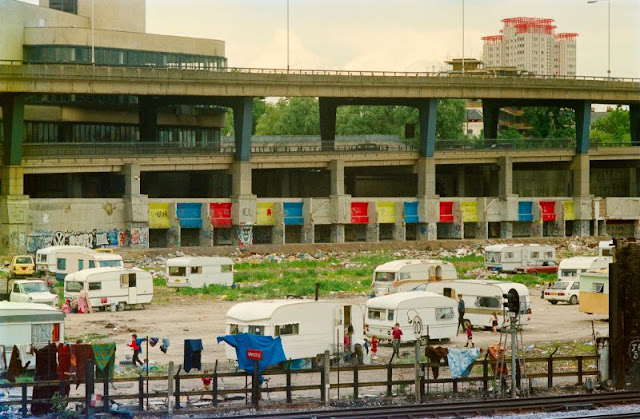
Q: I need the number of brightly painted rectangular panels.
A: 13